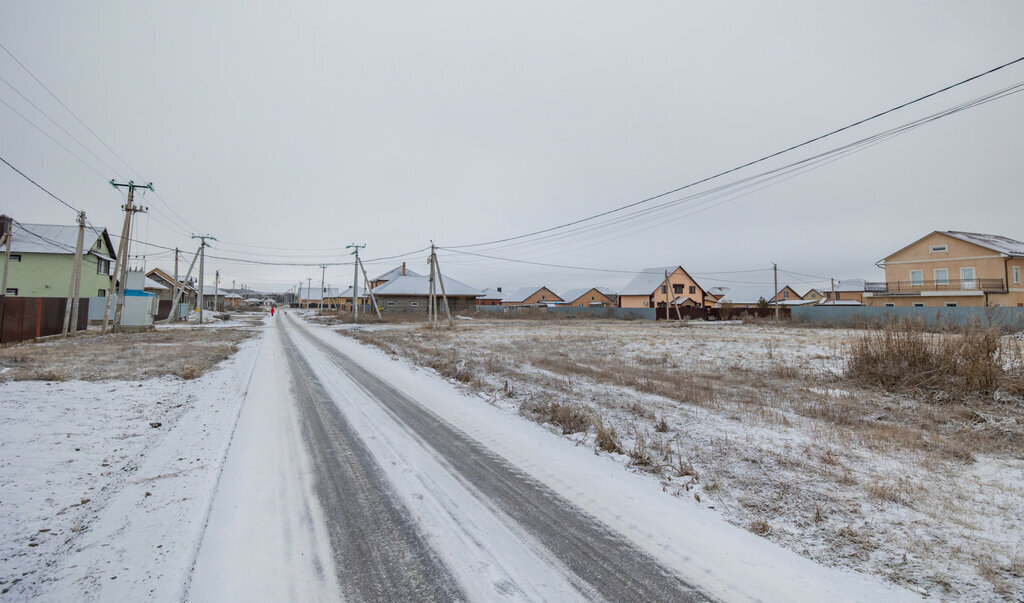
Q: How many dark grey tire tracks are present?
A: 2